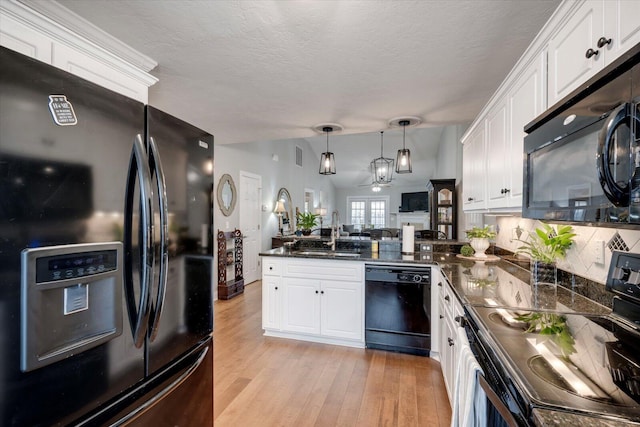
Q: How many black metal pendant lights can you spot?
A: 3